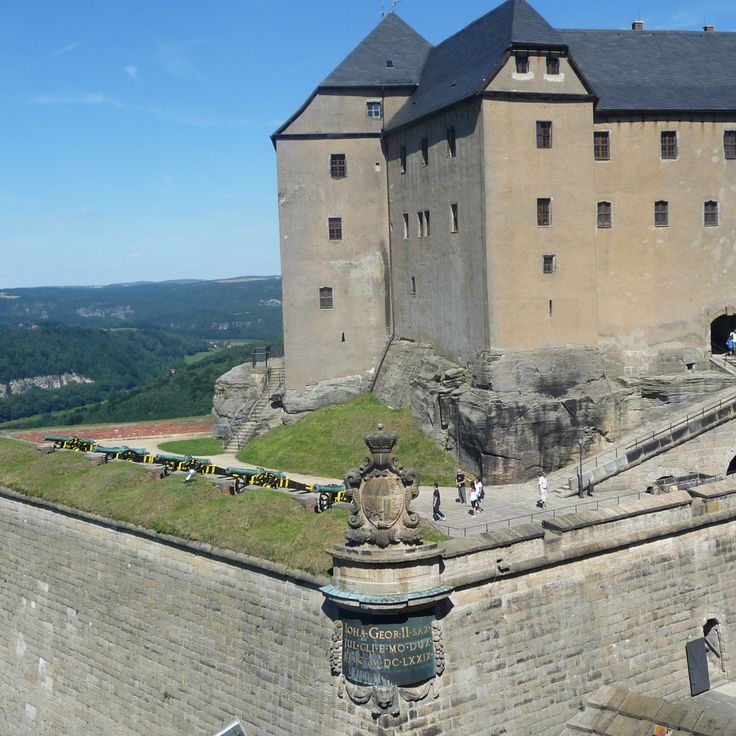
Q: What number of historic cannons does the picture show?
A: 5